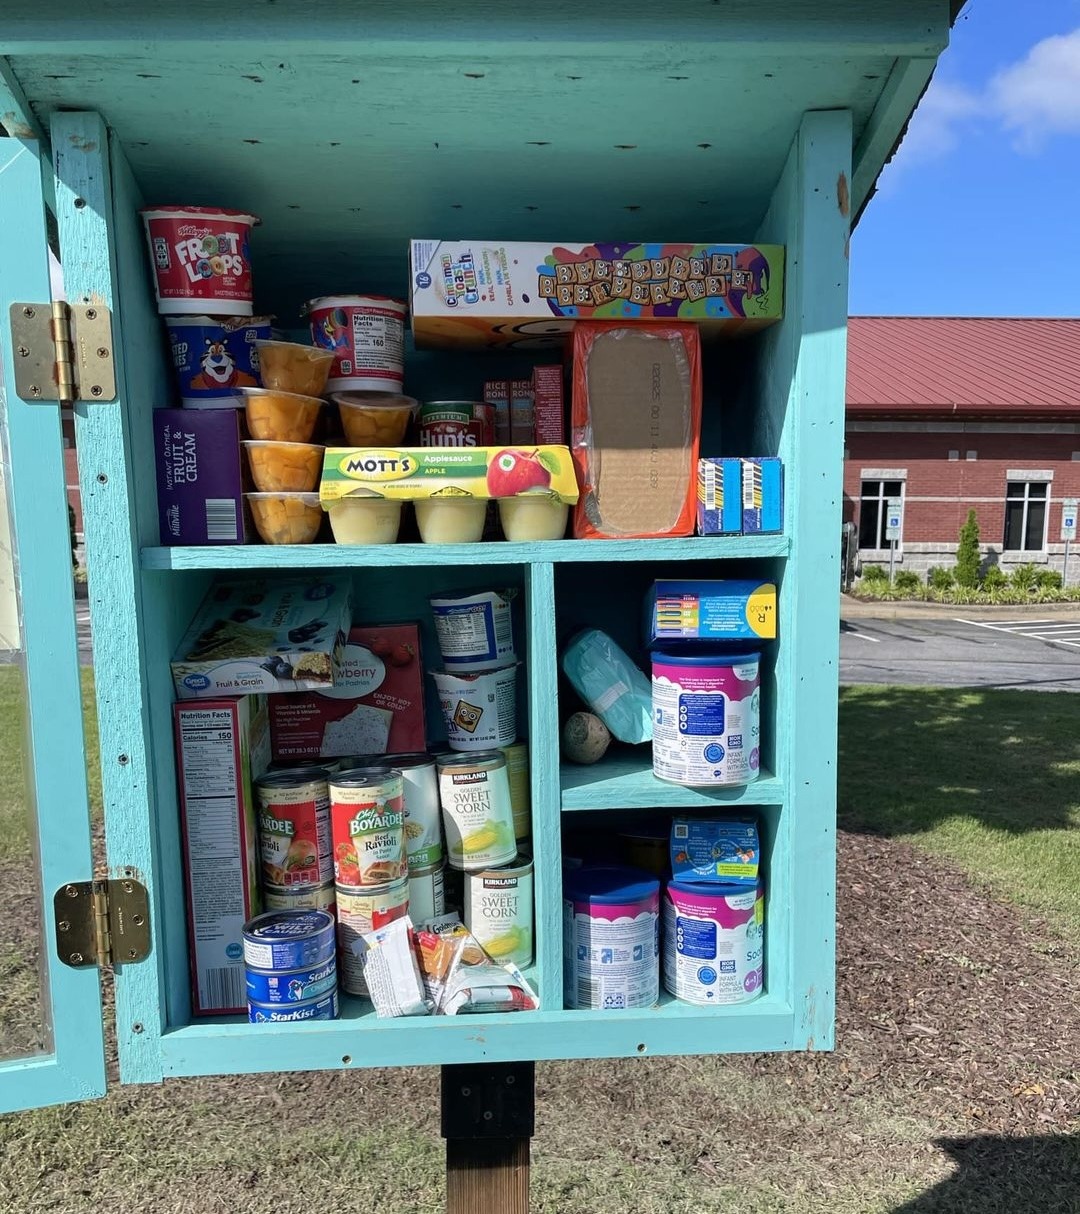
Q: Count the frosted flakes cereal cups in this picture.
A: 1